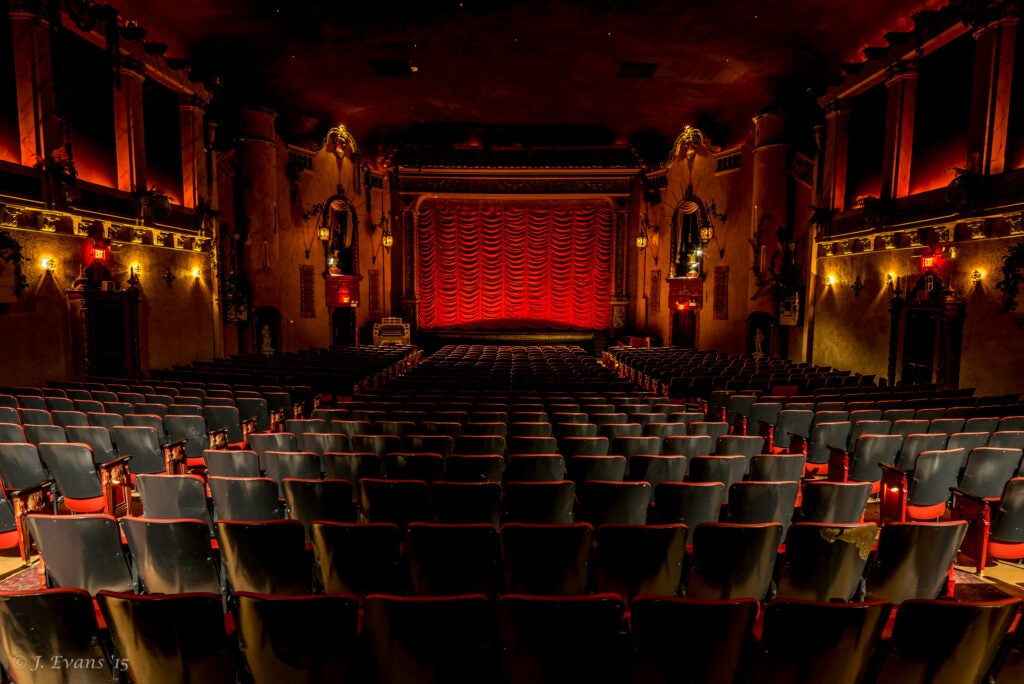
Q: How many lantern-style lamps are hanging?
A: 4